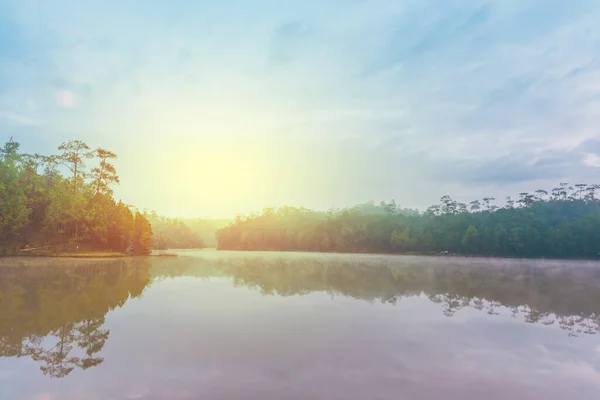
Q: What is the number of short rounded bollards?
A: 0